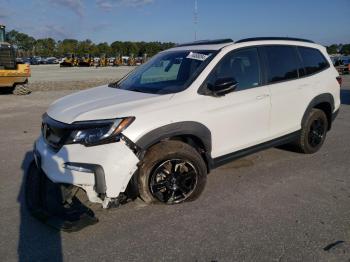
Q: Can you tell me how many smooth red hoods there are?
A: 0